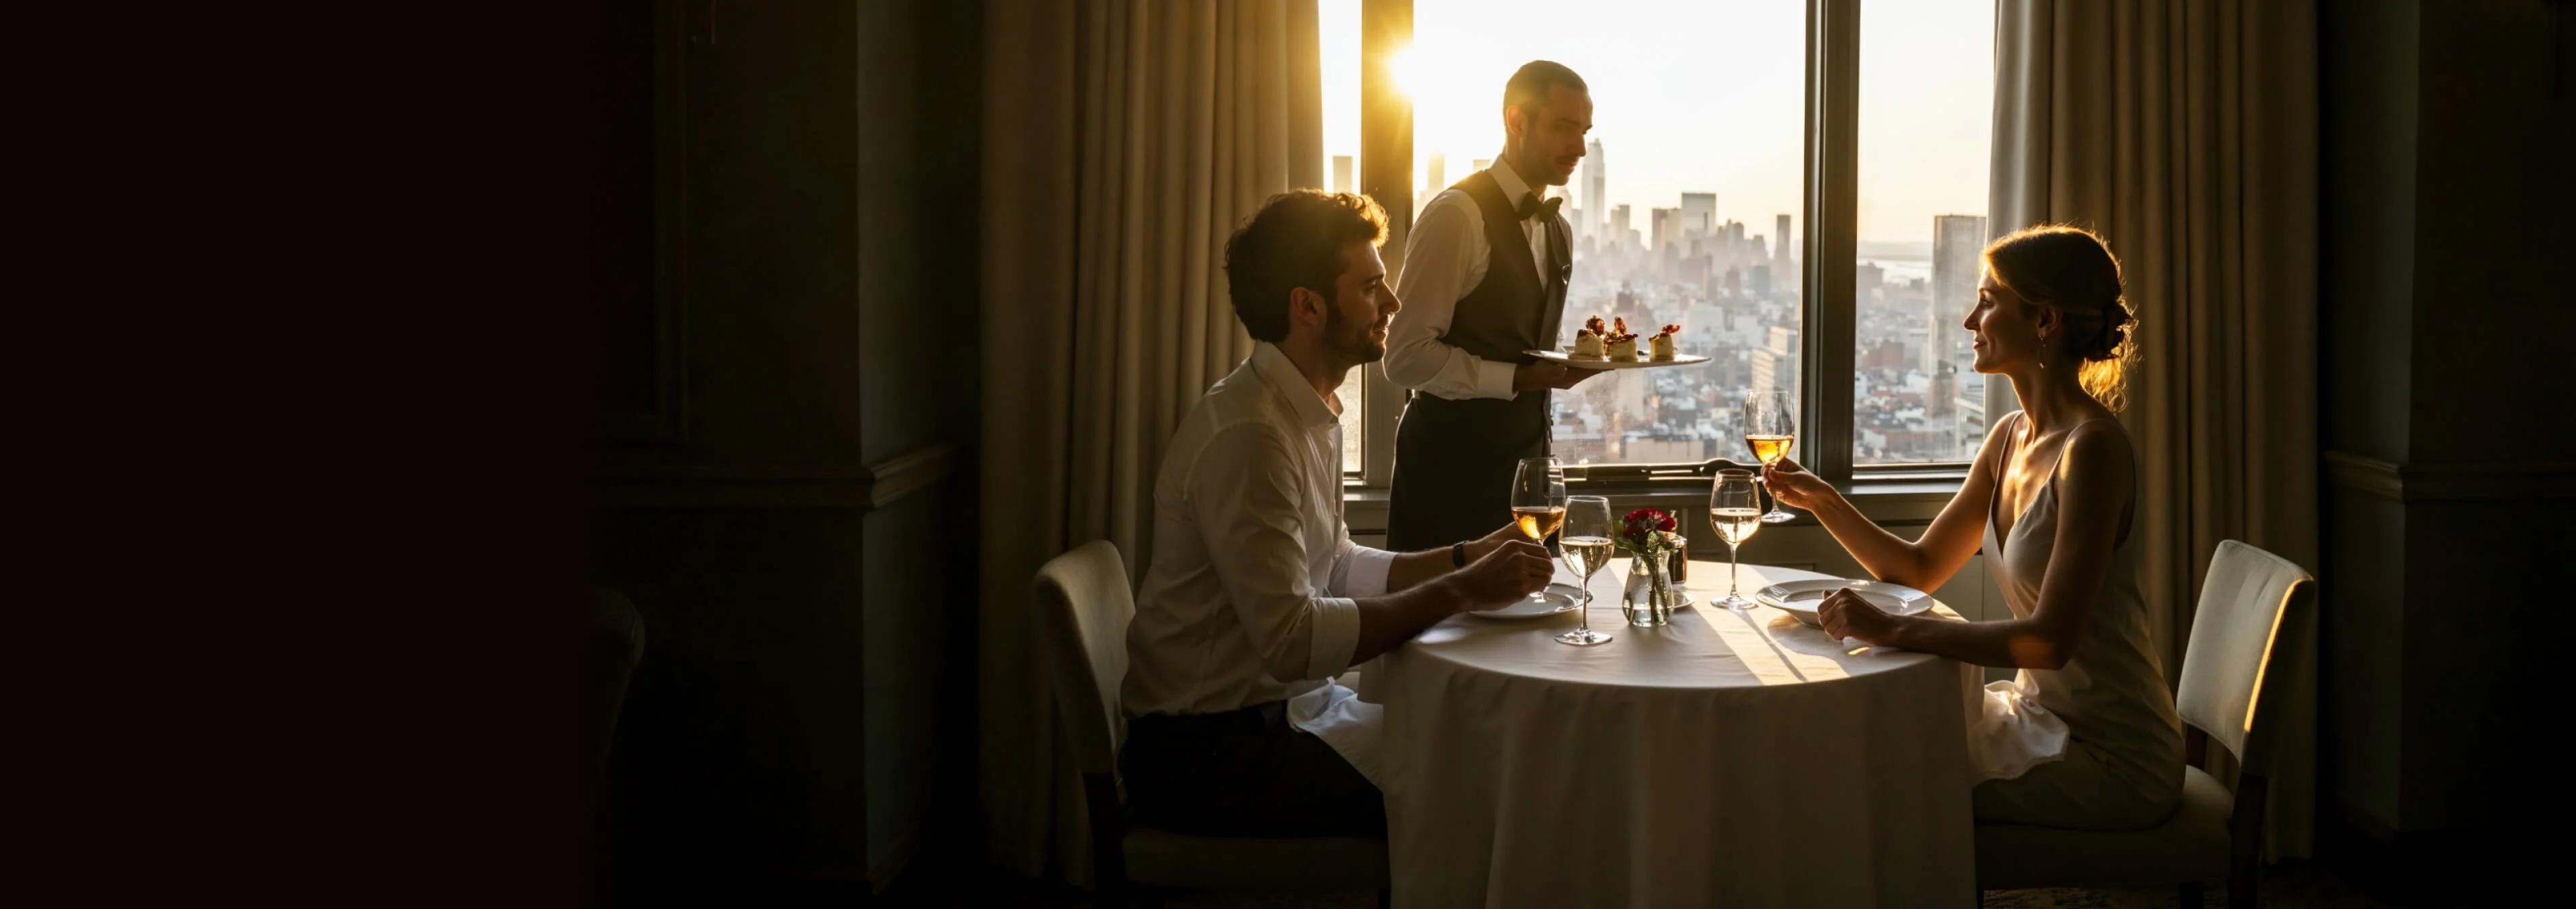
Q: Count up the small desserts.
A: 3